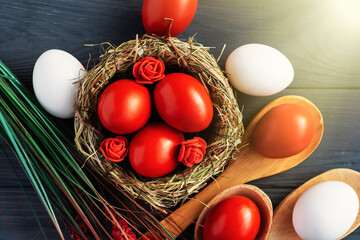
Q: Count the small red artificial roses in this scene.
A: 3